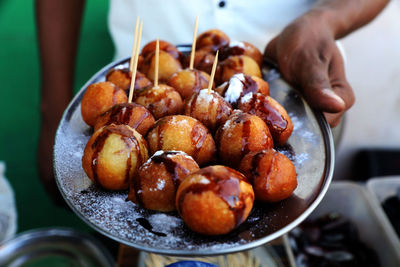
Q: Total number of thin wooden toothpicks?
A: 5